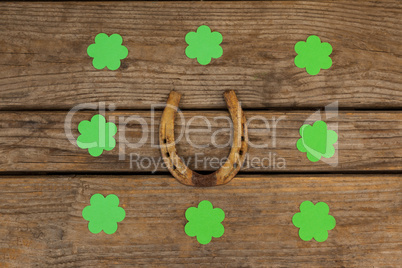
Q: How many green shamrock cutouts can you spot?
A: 8